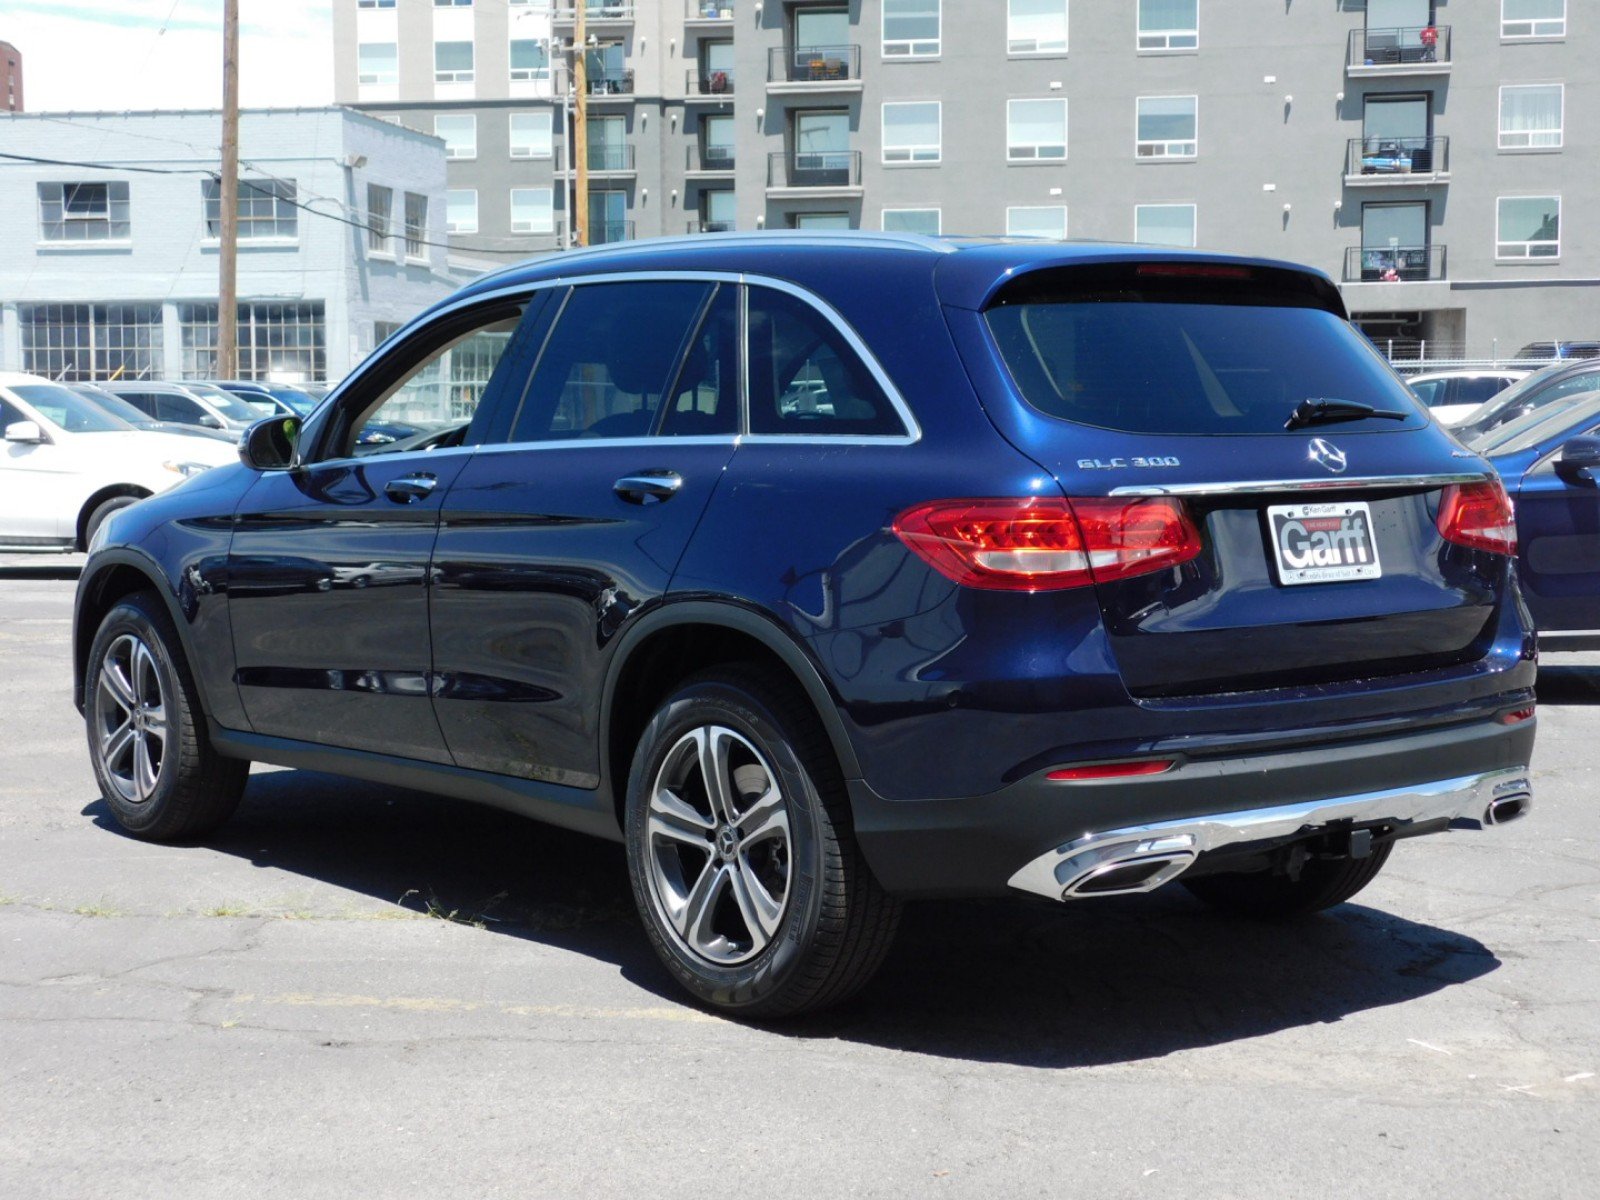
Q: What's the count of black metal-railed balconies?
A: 13